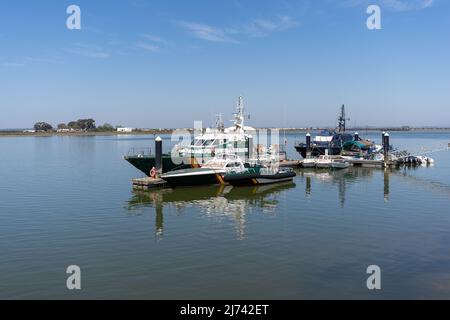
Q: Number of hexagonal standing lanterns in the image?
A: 0